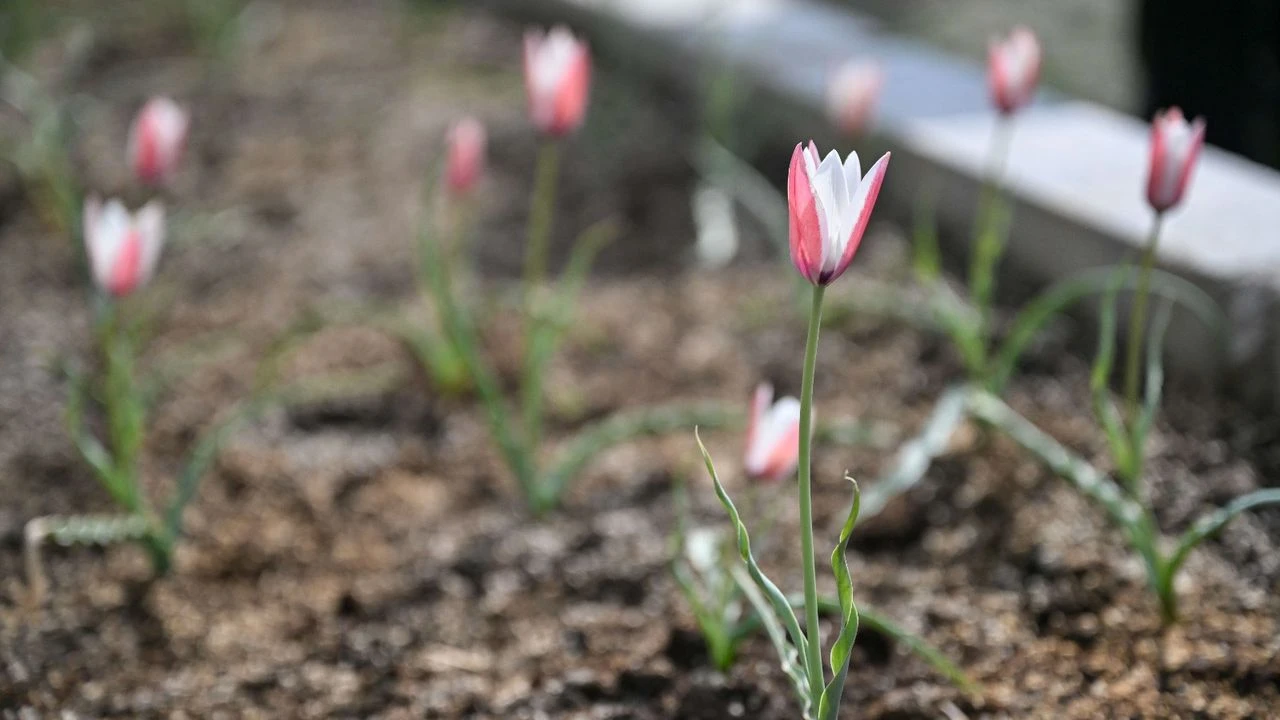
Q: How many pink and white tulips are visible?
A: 9